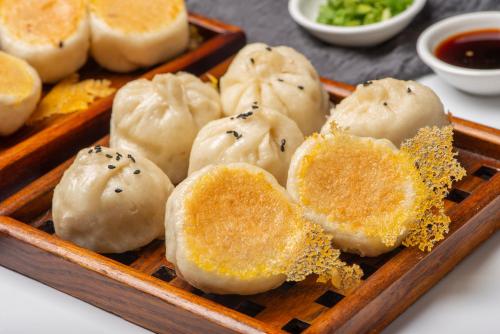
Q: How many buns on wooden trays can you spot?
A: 10